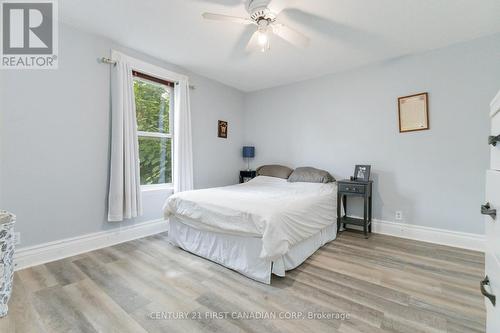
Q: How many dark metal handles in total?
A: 3